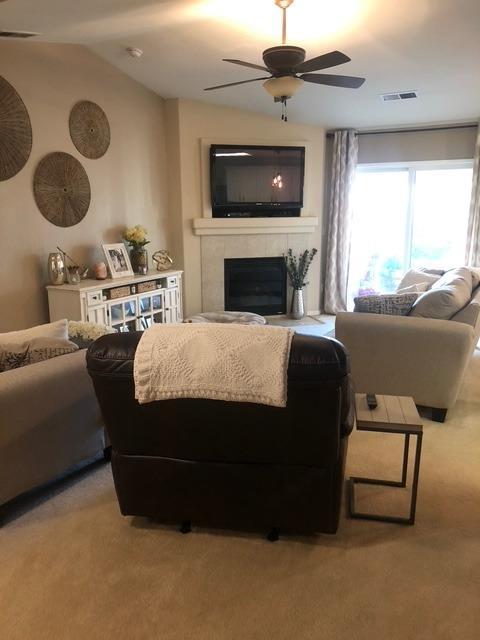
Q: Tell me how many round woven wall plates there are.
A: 3